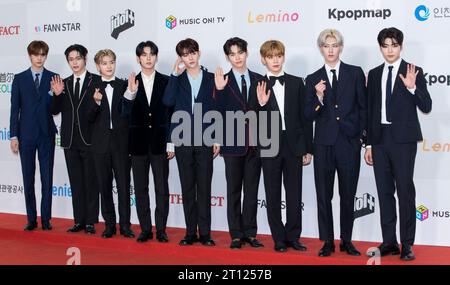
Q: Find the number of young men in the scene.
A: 9